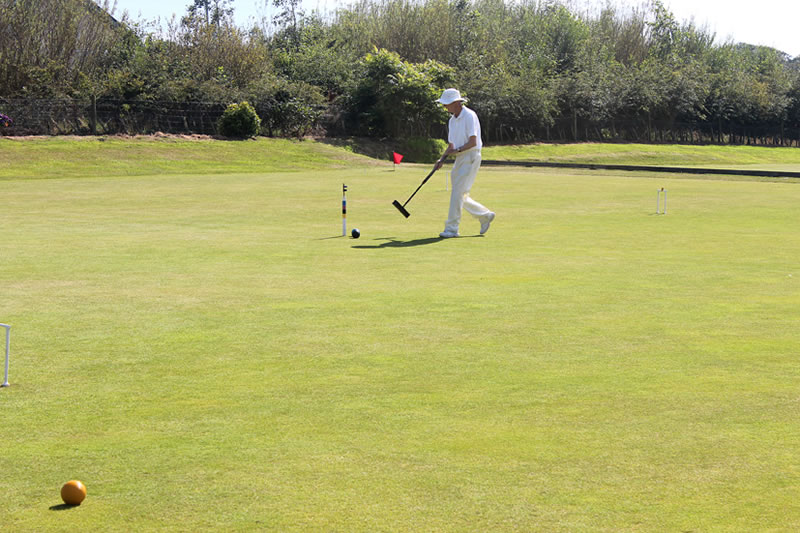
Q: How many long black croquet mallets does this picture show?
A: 1